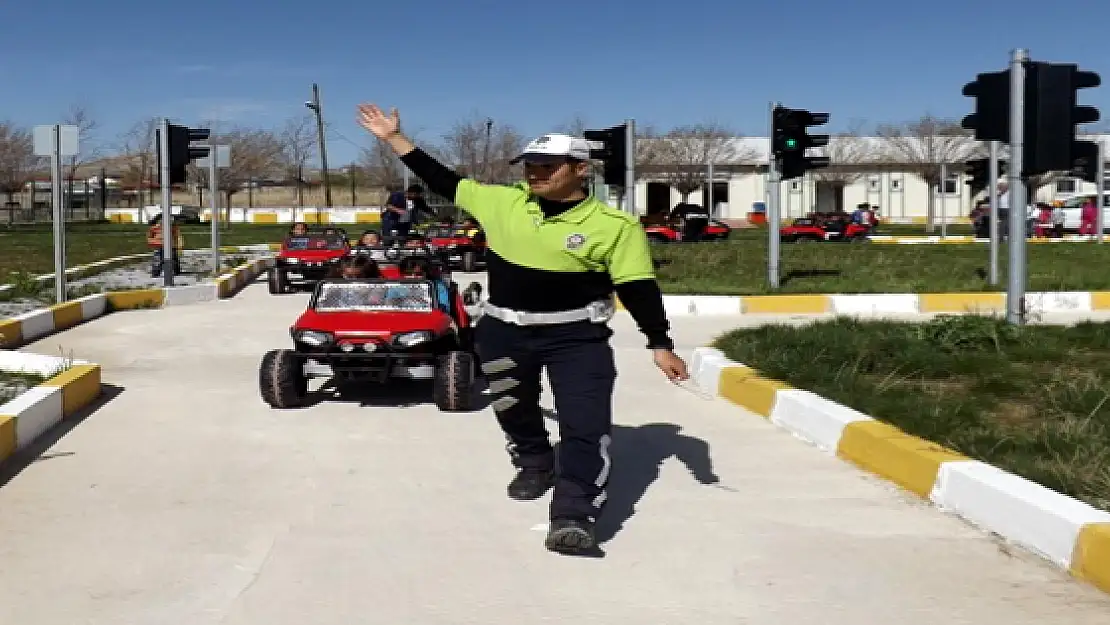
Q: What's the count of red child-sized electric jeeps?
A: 6